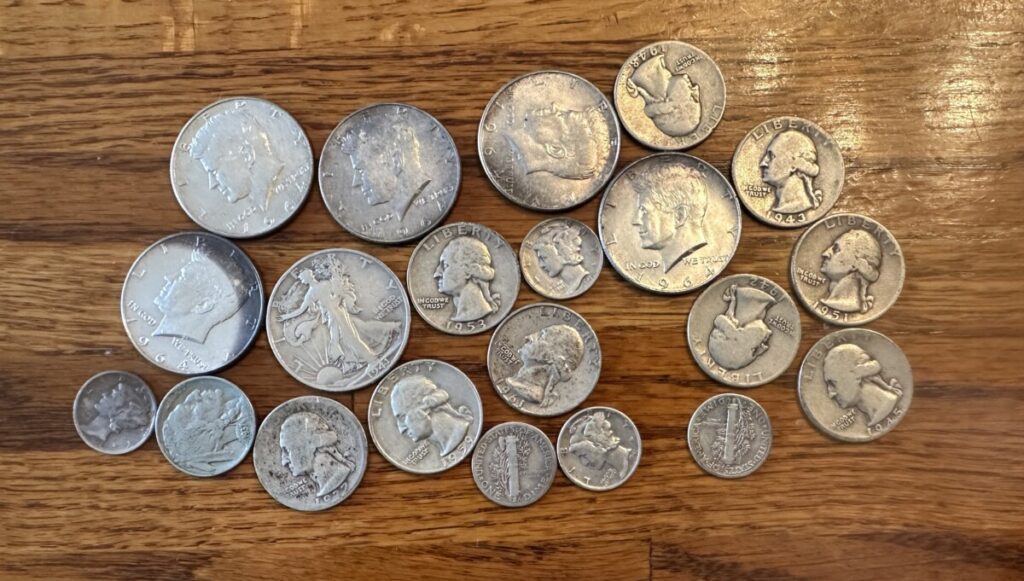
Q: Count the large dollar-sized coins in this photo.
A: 6